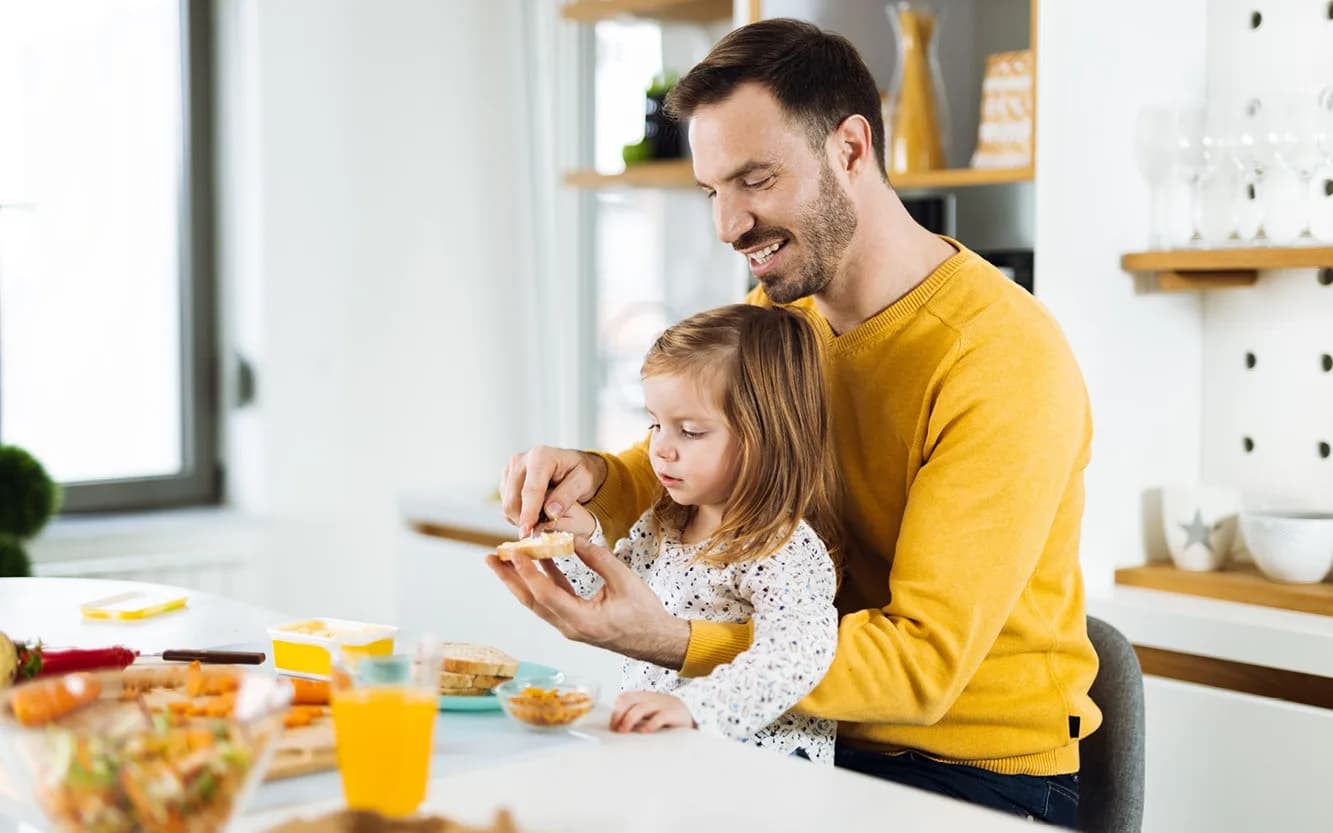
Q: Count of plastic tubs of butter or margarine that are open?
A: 1